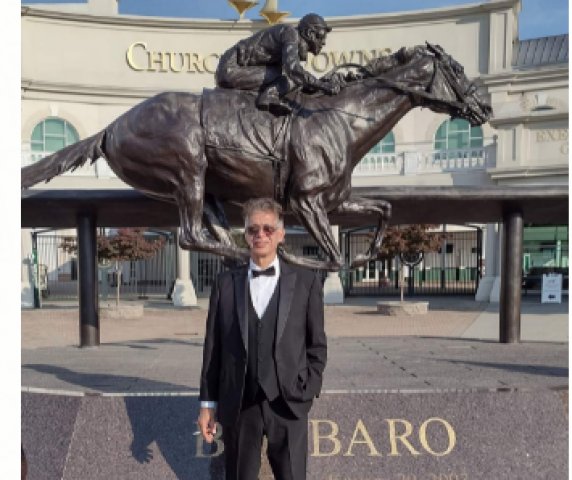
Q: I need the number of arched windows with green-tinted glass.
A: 3